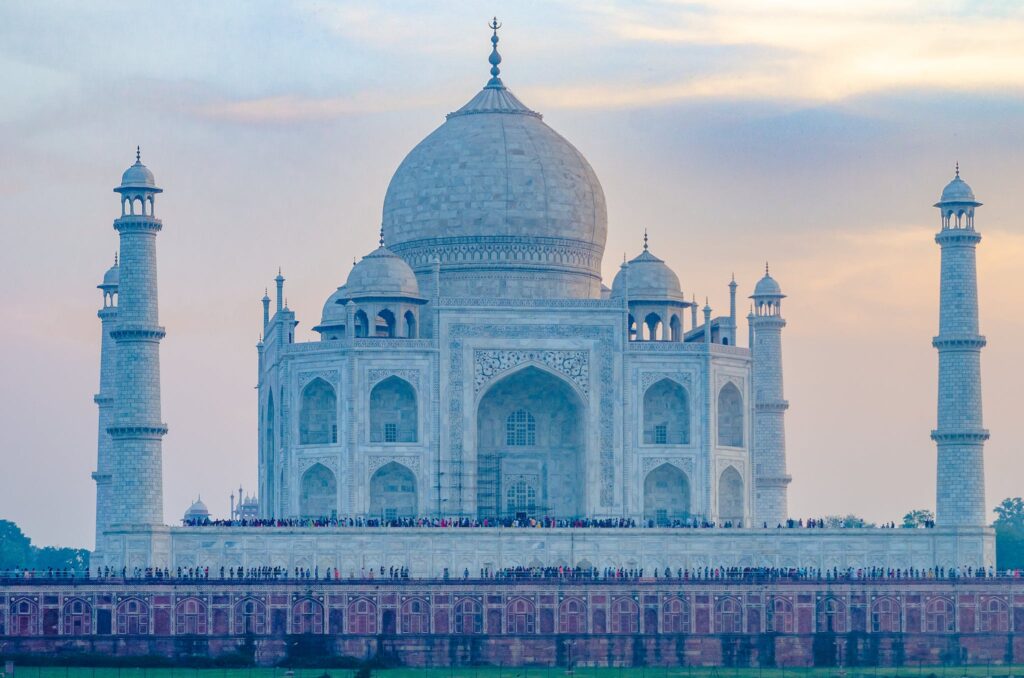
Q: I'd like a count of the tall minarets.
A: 4